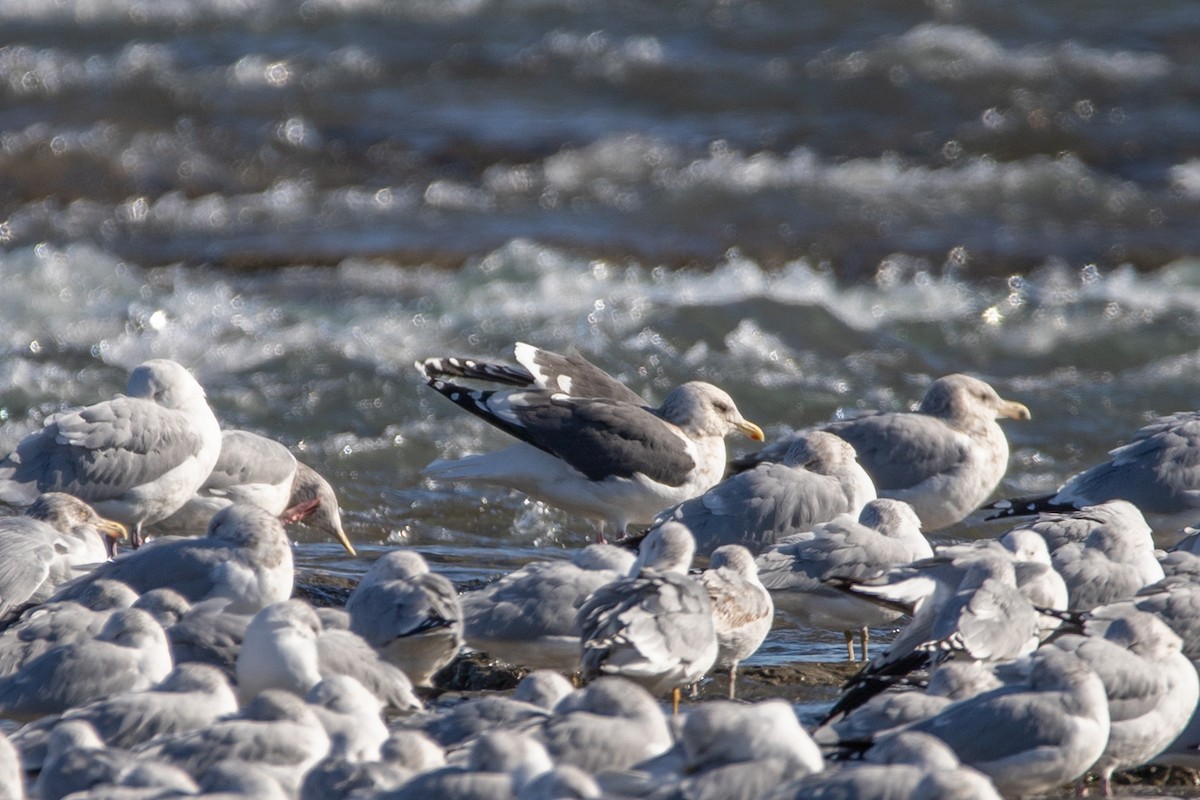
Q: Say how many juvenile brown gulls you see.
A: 1